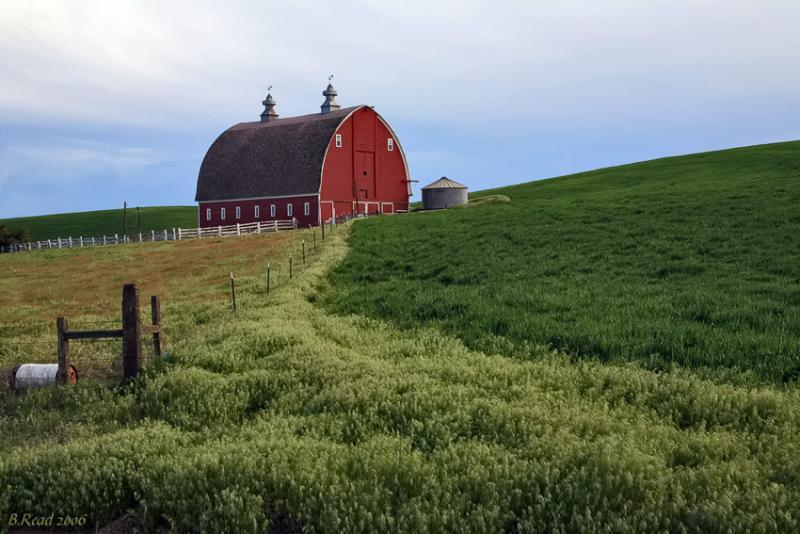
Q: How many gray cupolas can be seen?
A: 2